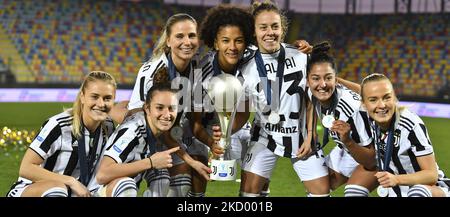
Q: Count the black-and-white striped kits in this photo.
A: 7